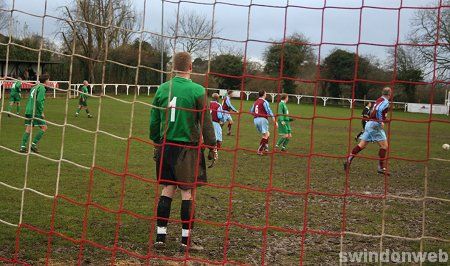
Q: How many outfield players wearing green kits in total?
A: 4